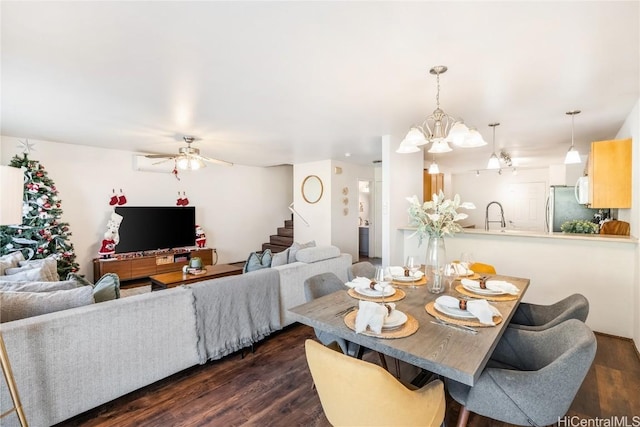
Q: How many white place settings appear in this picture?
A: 6